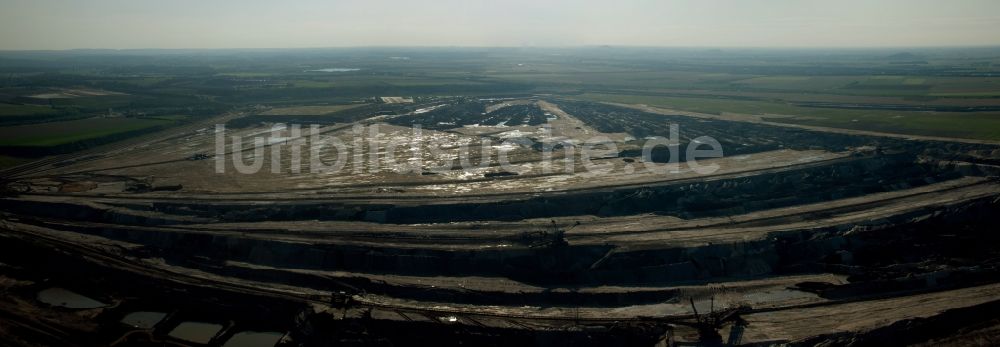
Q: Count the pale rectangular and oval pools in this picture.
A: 4